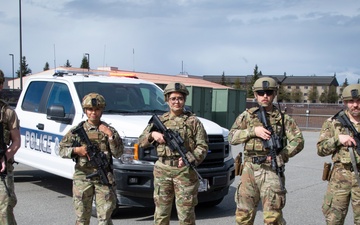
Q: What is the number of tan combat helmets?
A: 4